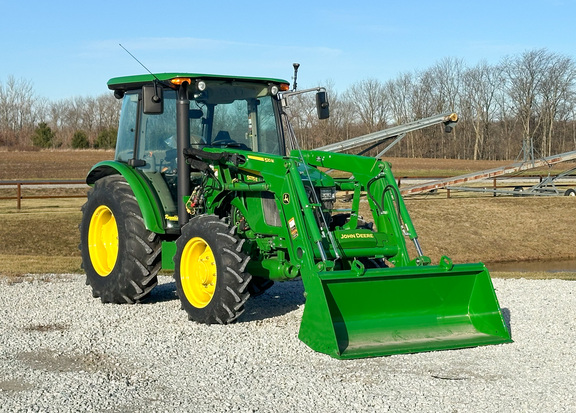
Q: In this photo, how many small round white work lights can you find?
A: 2